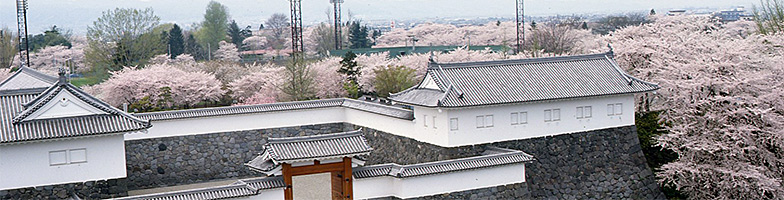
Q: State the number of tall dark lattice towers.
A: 4